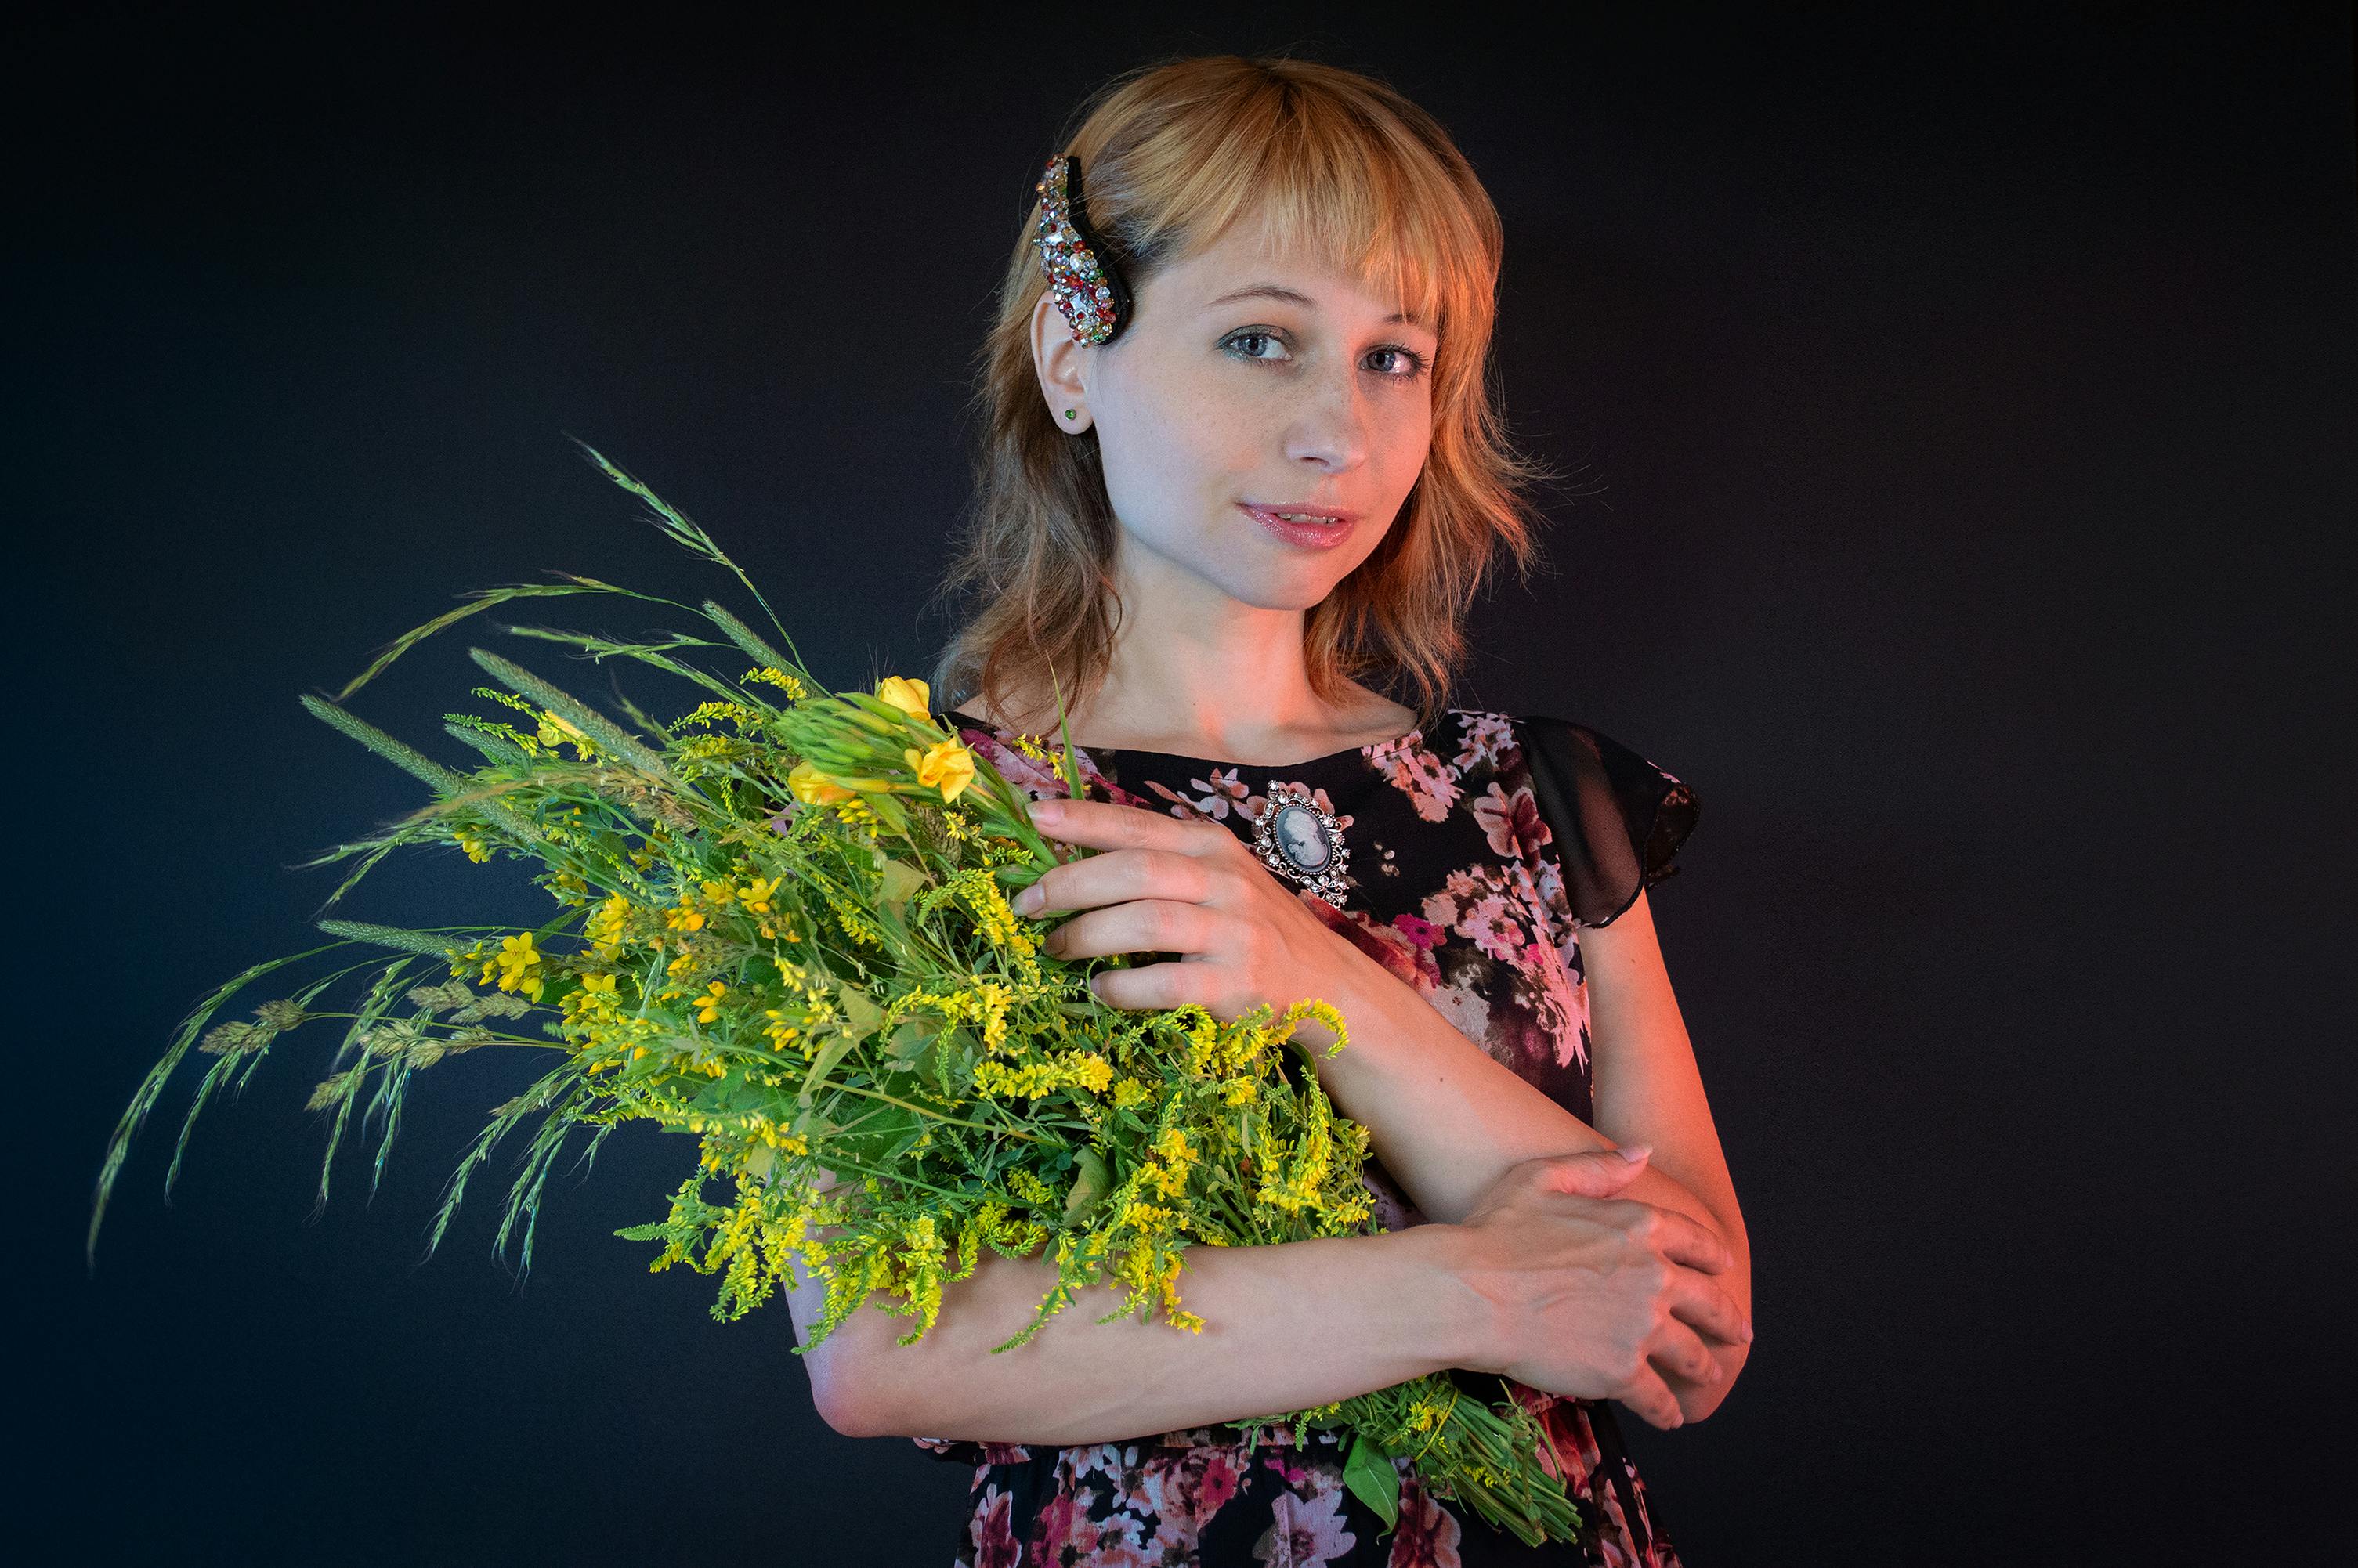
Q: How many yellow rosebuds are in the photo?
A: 3